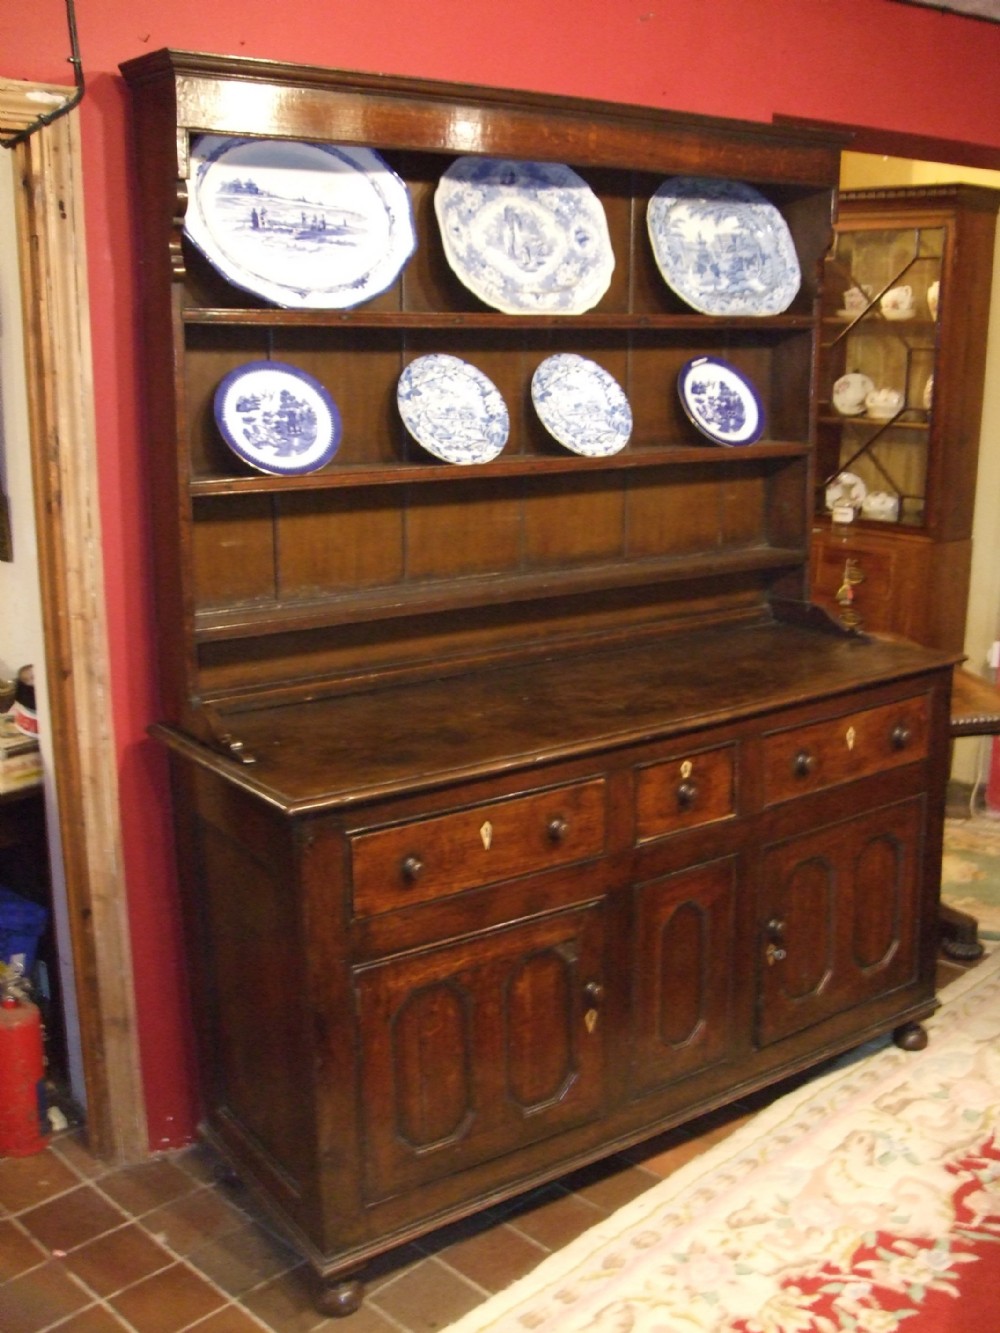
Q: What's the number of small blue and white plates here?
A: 4